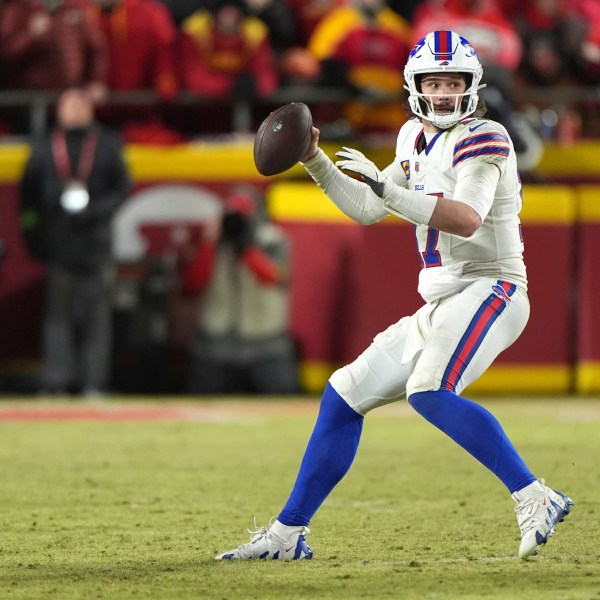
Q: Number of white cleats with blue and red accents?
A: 2